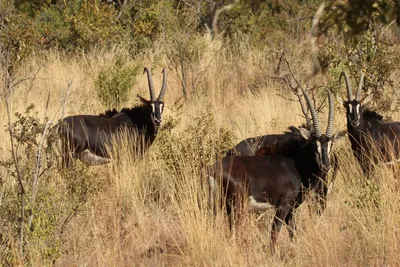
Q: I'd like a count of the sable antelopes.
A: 4